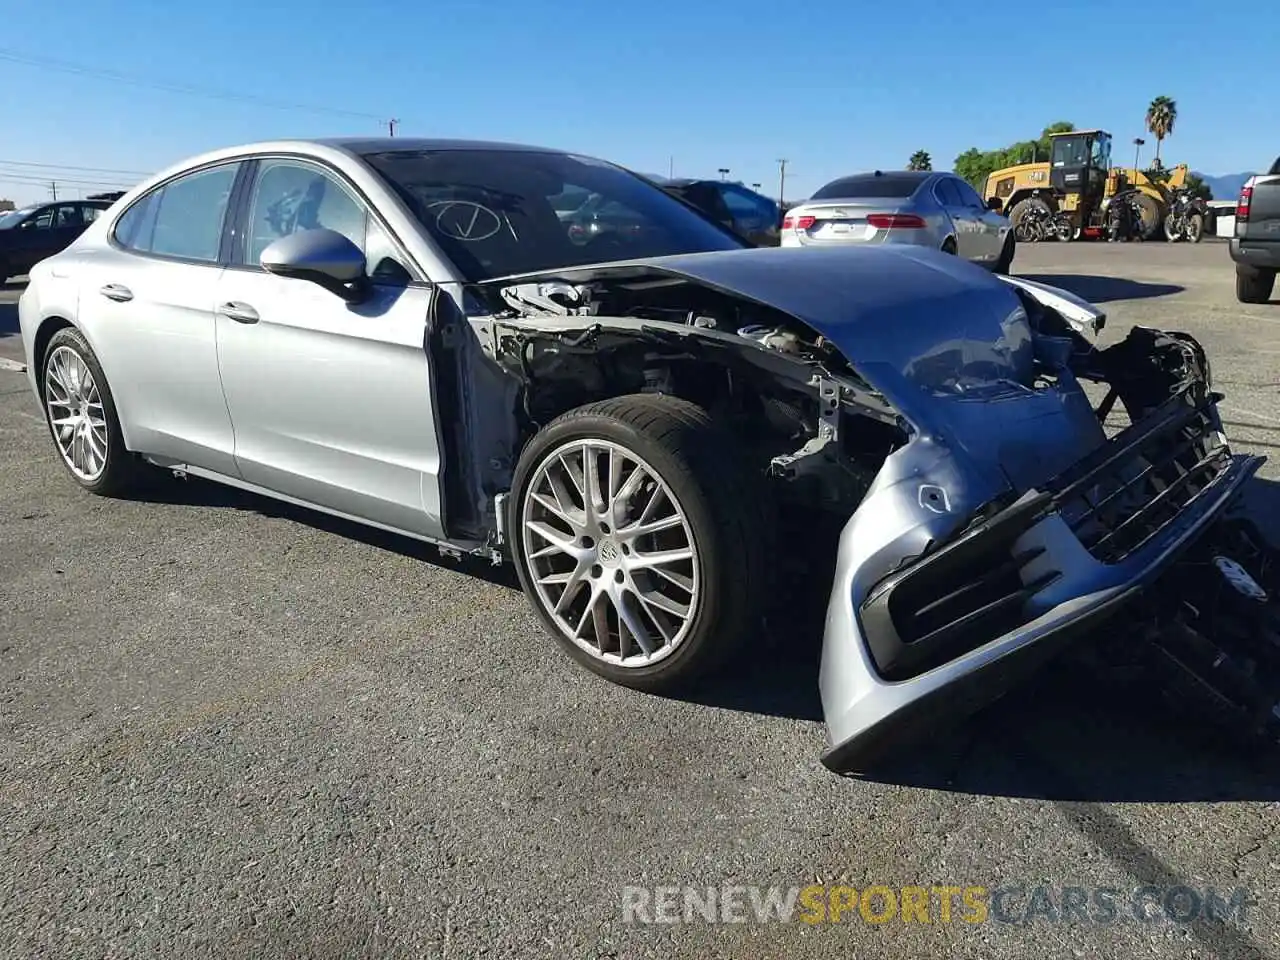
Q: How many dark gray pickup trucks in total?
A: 1